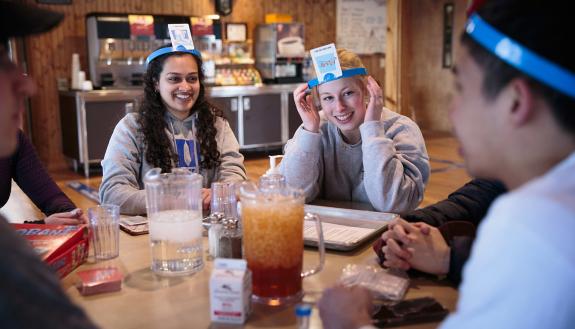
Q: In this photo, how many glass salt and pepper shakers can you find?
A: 2